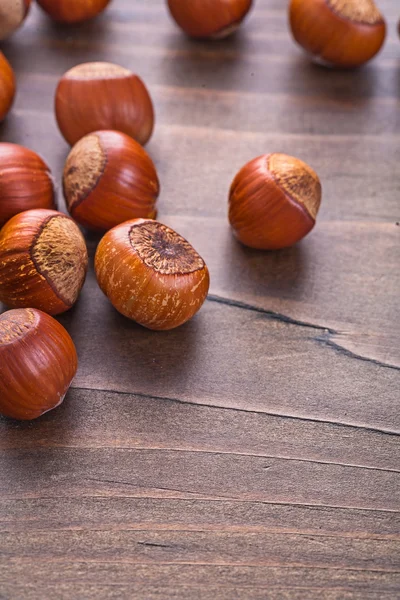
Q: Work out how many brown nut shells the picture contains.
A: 12